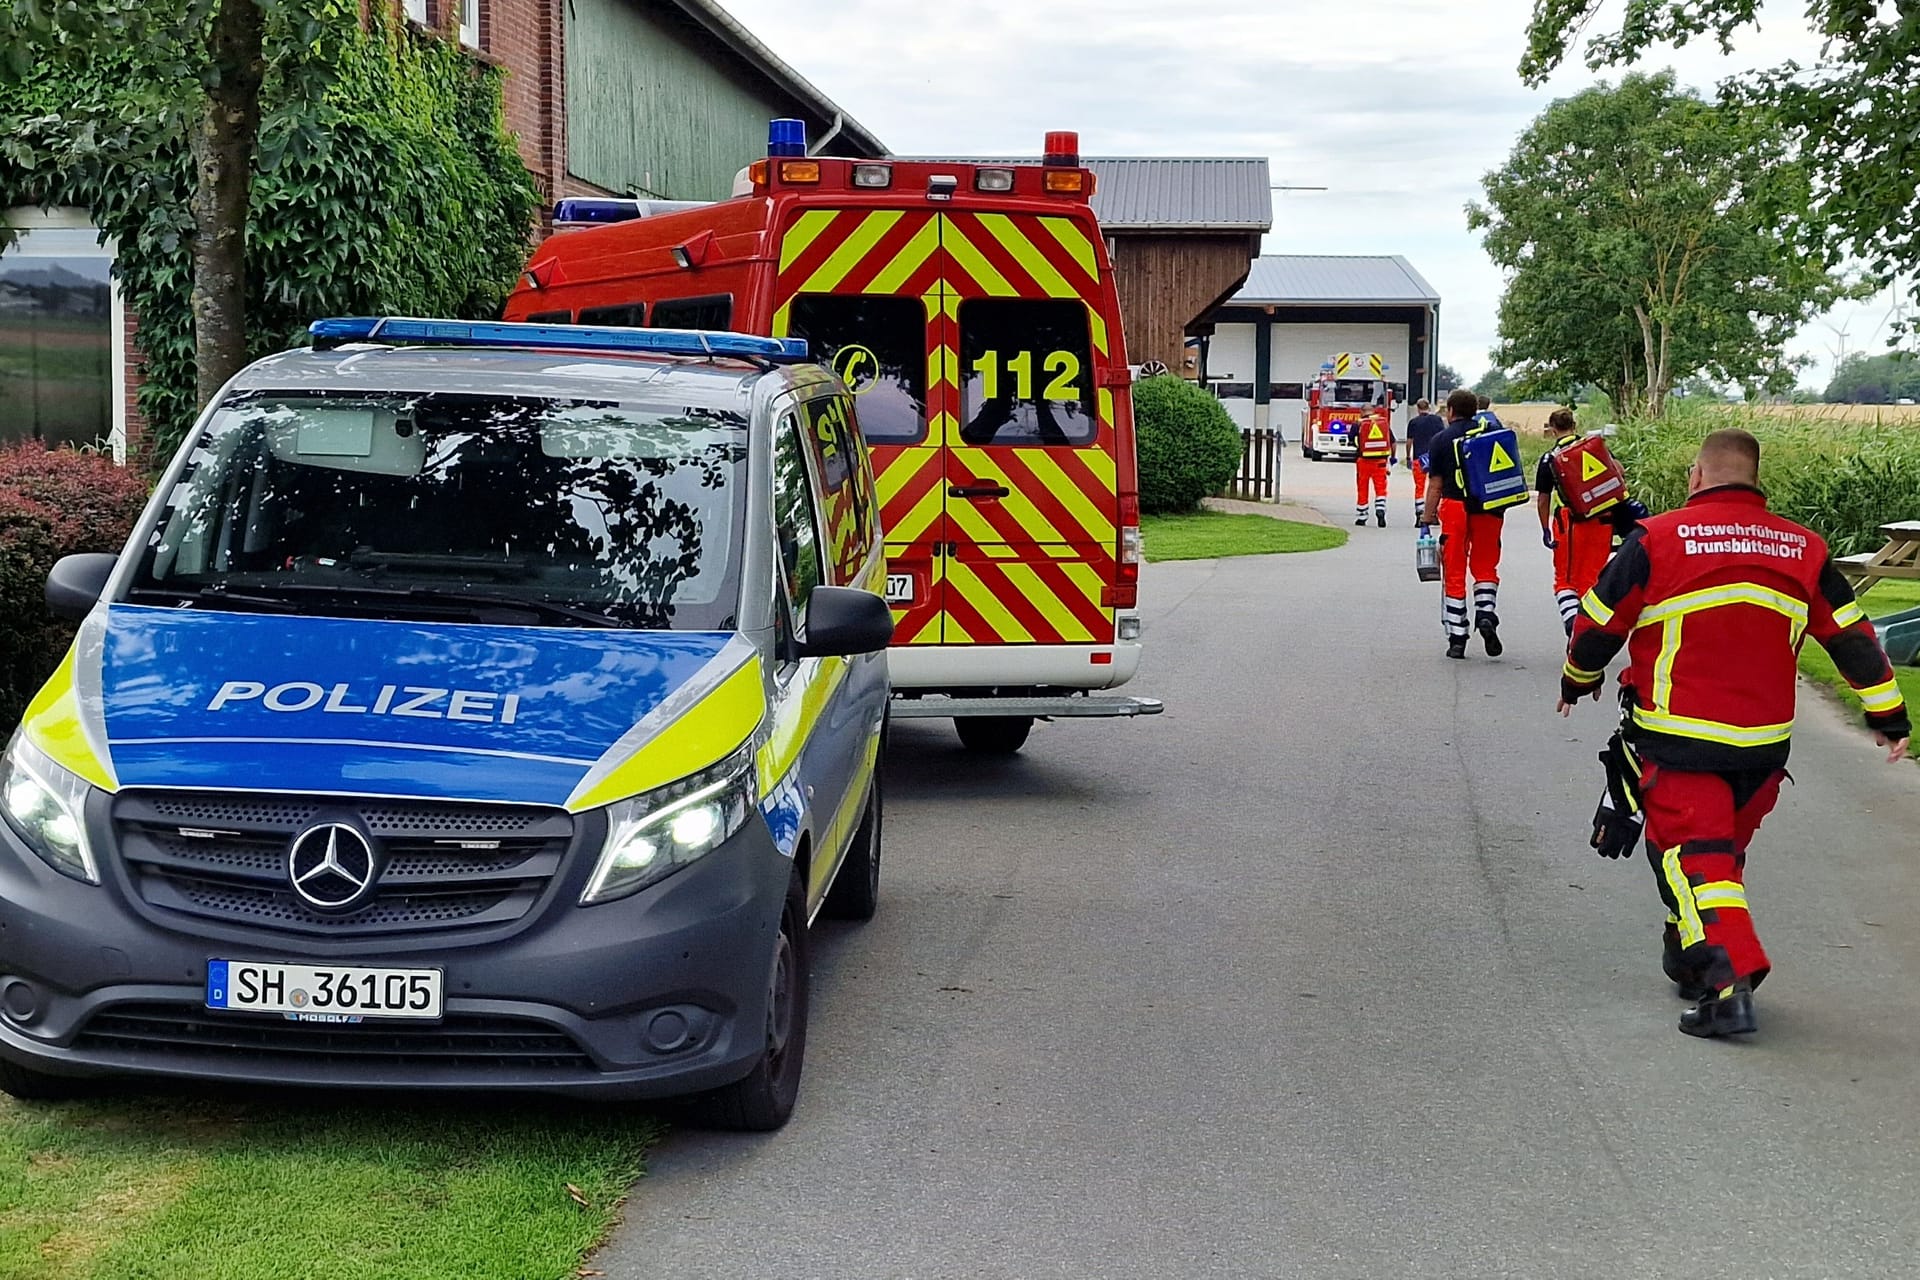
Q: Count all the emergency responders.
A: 6